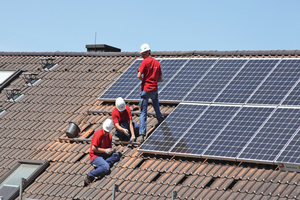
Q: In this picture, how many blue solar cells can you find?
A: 12